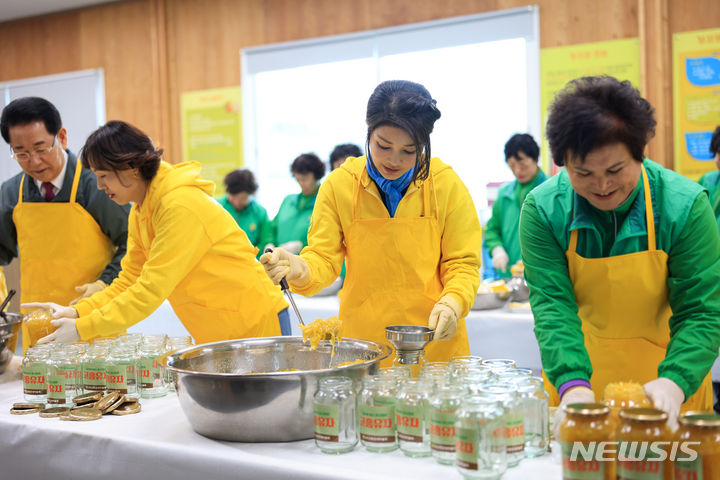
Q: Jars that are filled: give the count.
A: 5